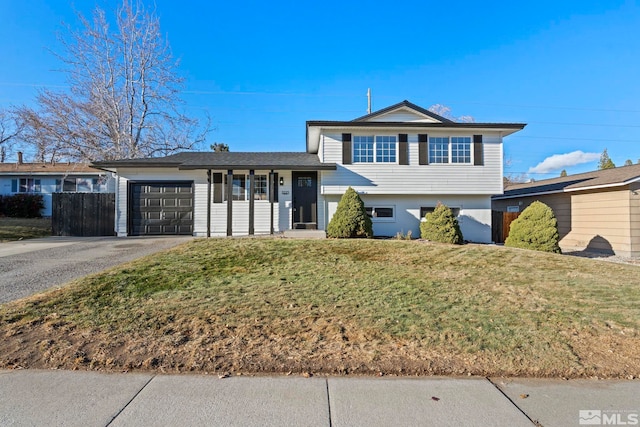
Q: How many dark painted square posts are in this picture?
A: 4